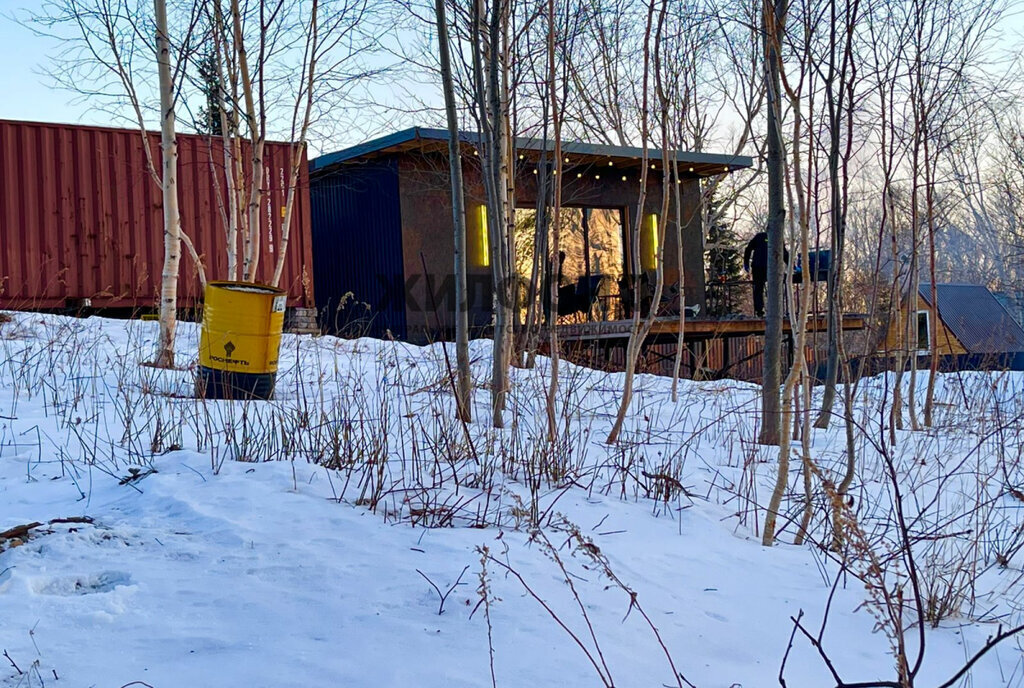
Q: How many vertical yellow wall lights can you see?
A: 2